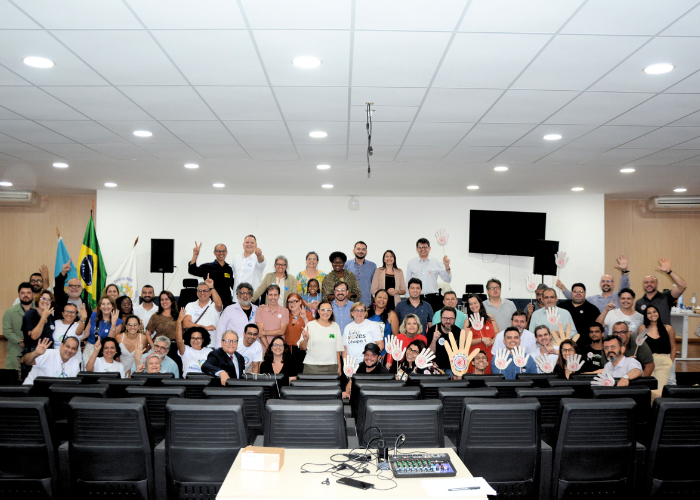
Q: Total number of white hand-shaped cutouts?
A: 15